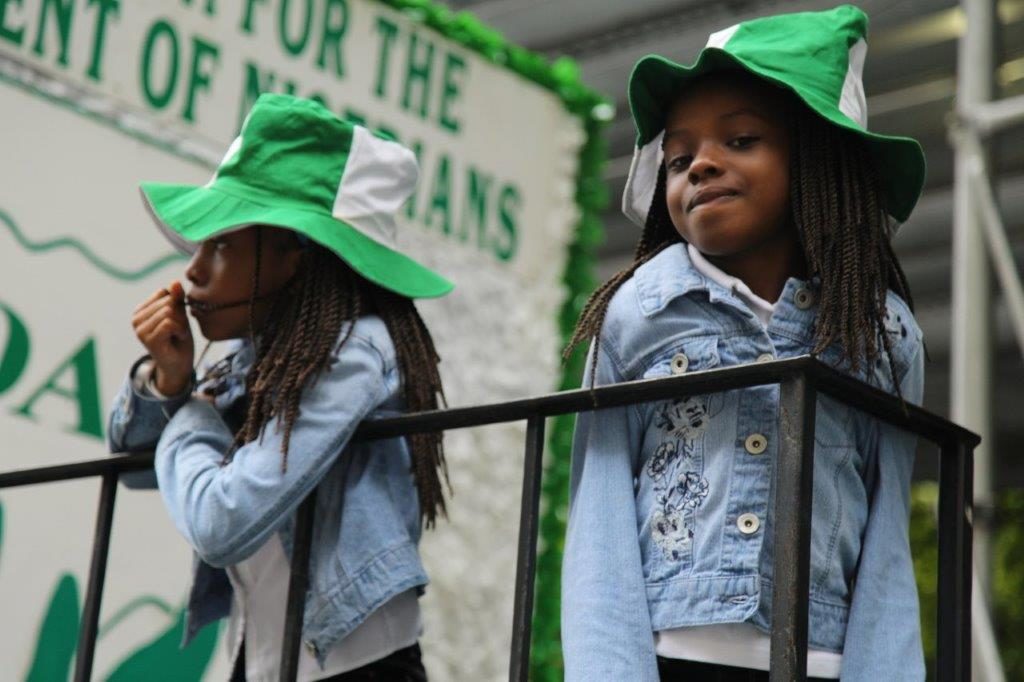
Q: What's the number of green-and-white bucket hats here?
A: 2